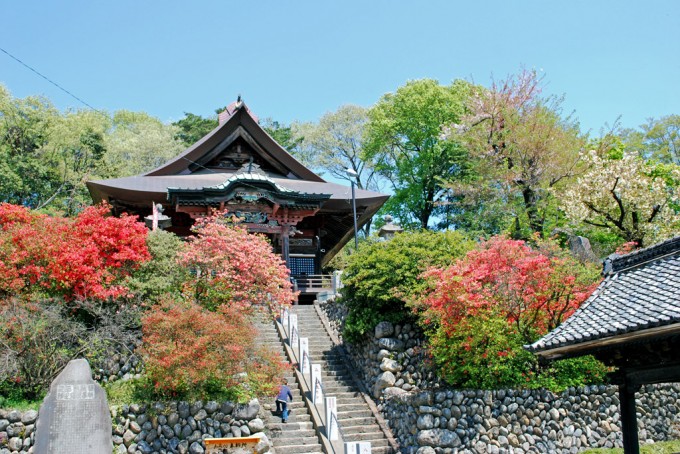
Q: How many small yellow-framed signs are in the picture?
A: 1